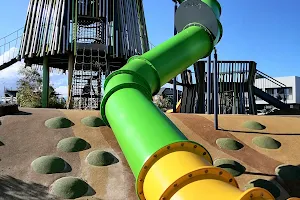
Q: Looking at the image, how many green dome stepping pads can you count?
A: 12